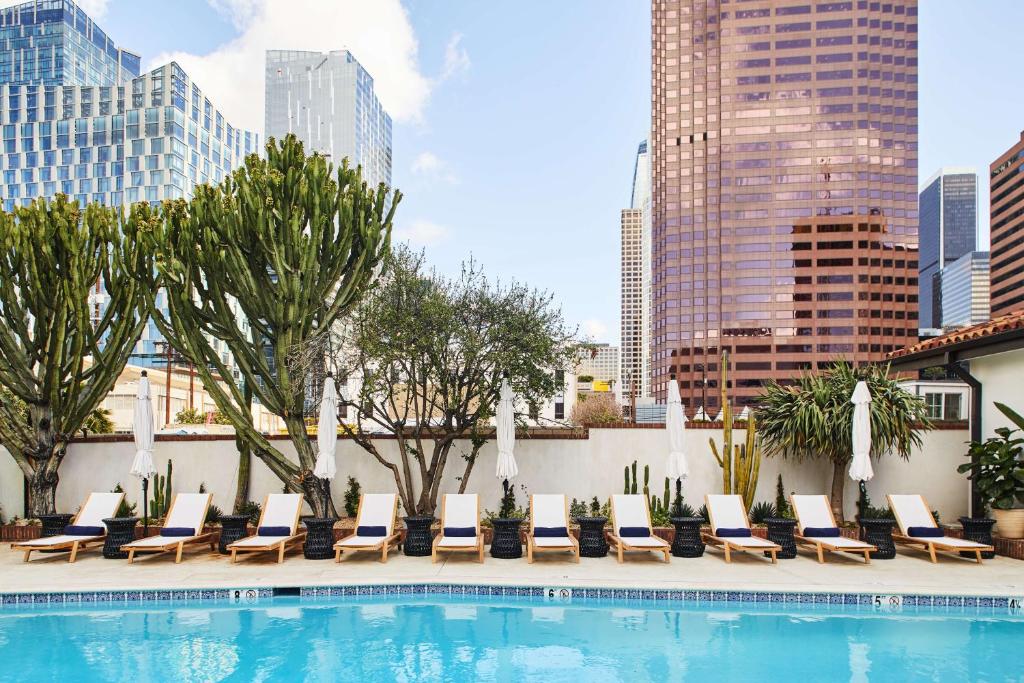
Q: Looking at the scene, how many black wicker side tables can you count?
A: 11